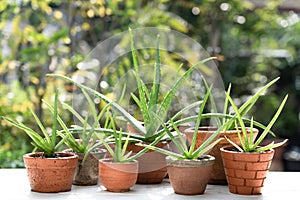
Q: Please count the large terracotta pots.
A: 2